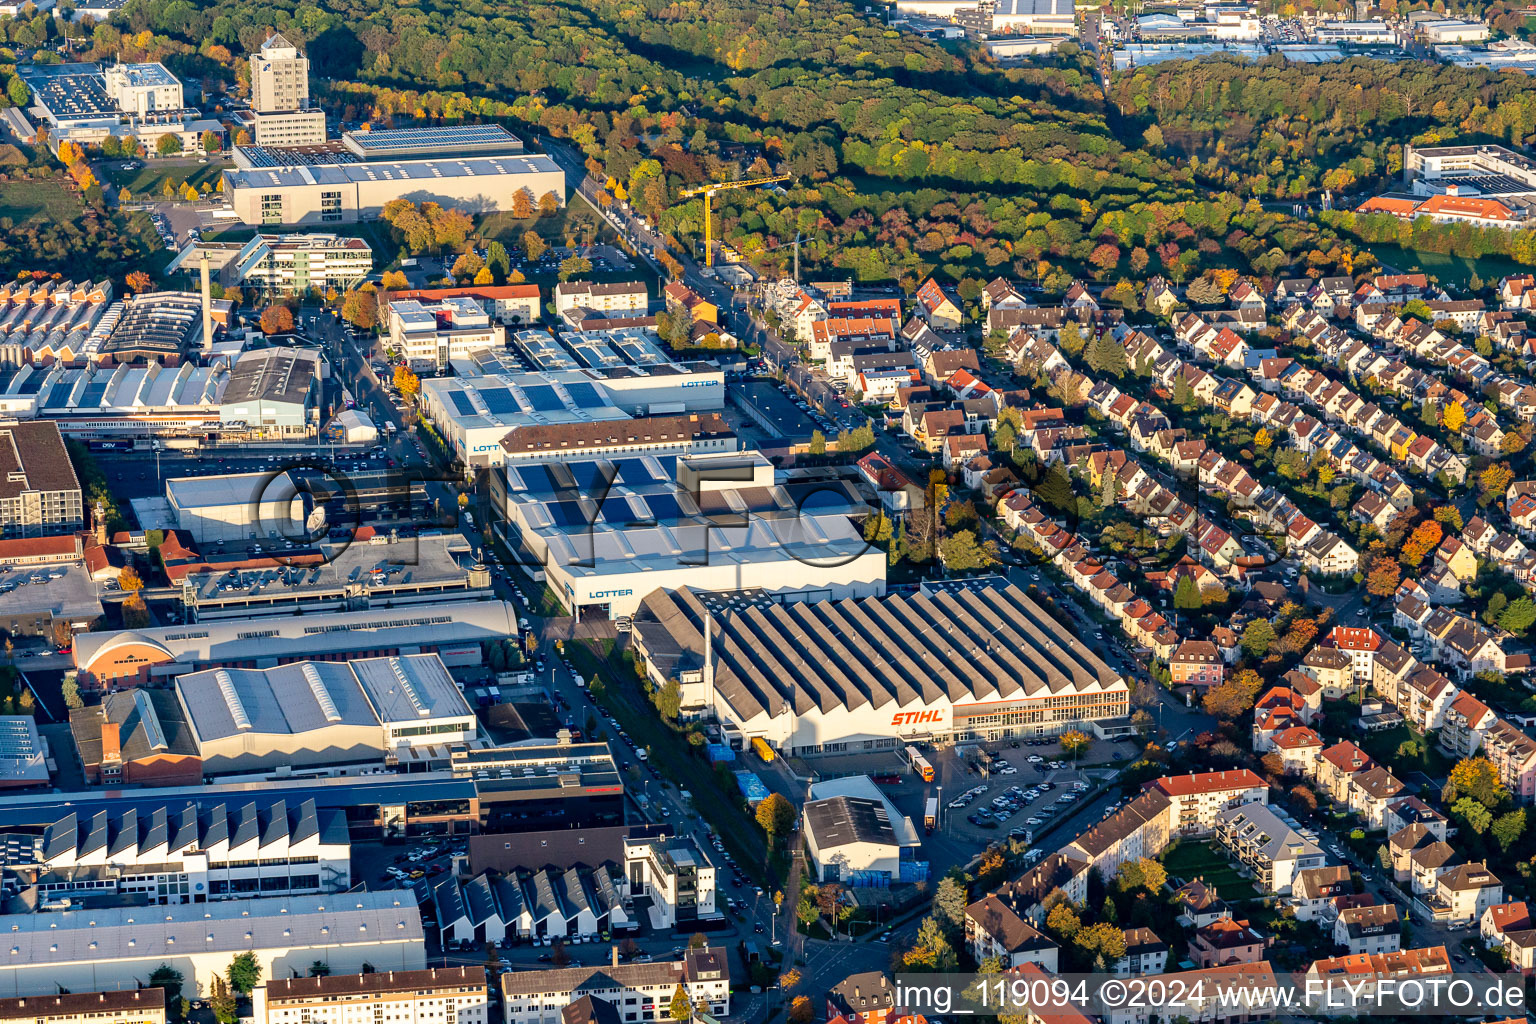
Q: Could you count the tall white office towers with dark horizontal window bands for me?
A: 1